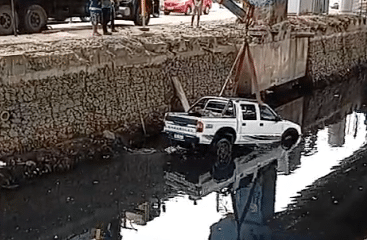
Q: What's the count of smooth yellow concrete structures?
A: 1